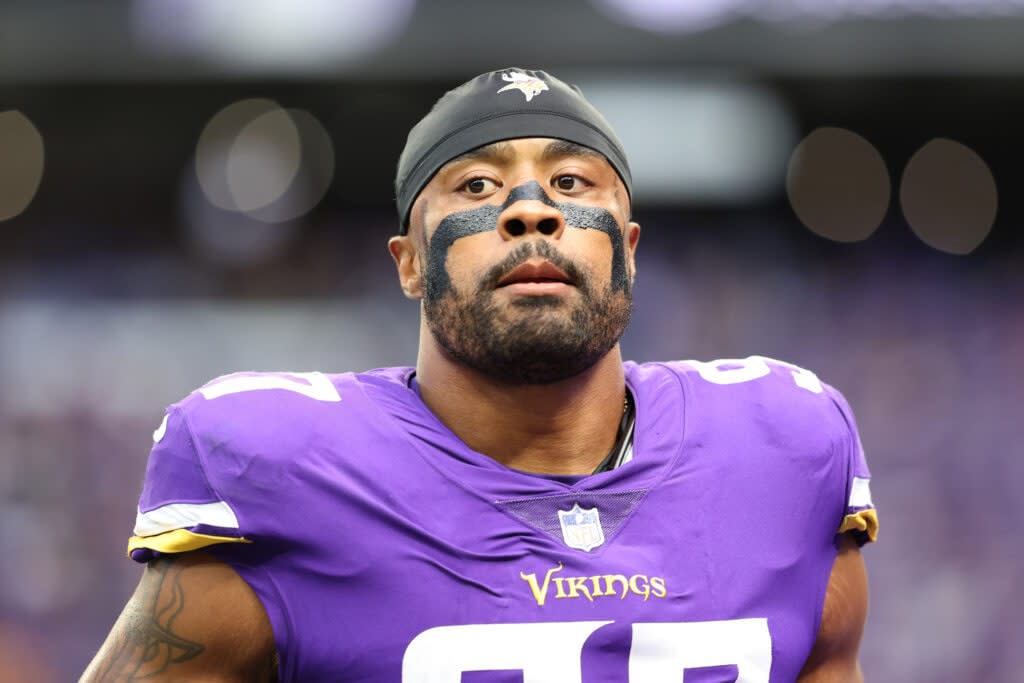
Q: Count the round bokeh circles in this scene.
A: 5